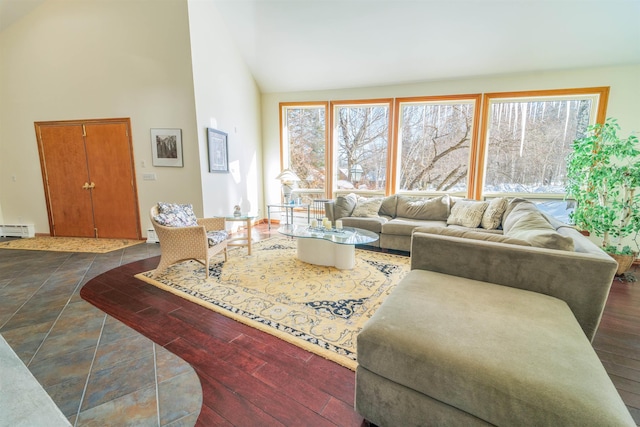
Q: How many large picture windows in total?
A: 4